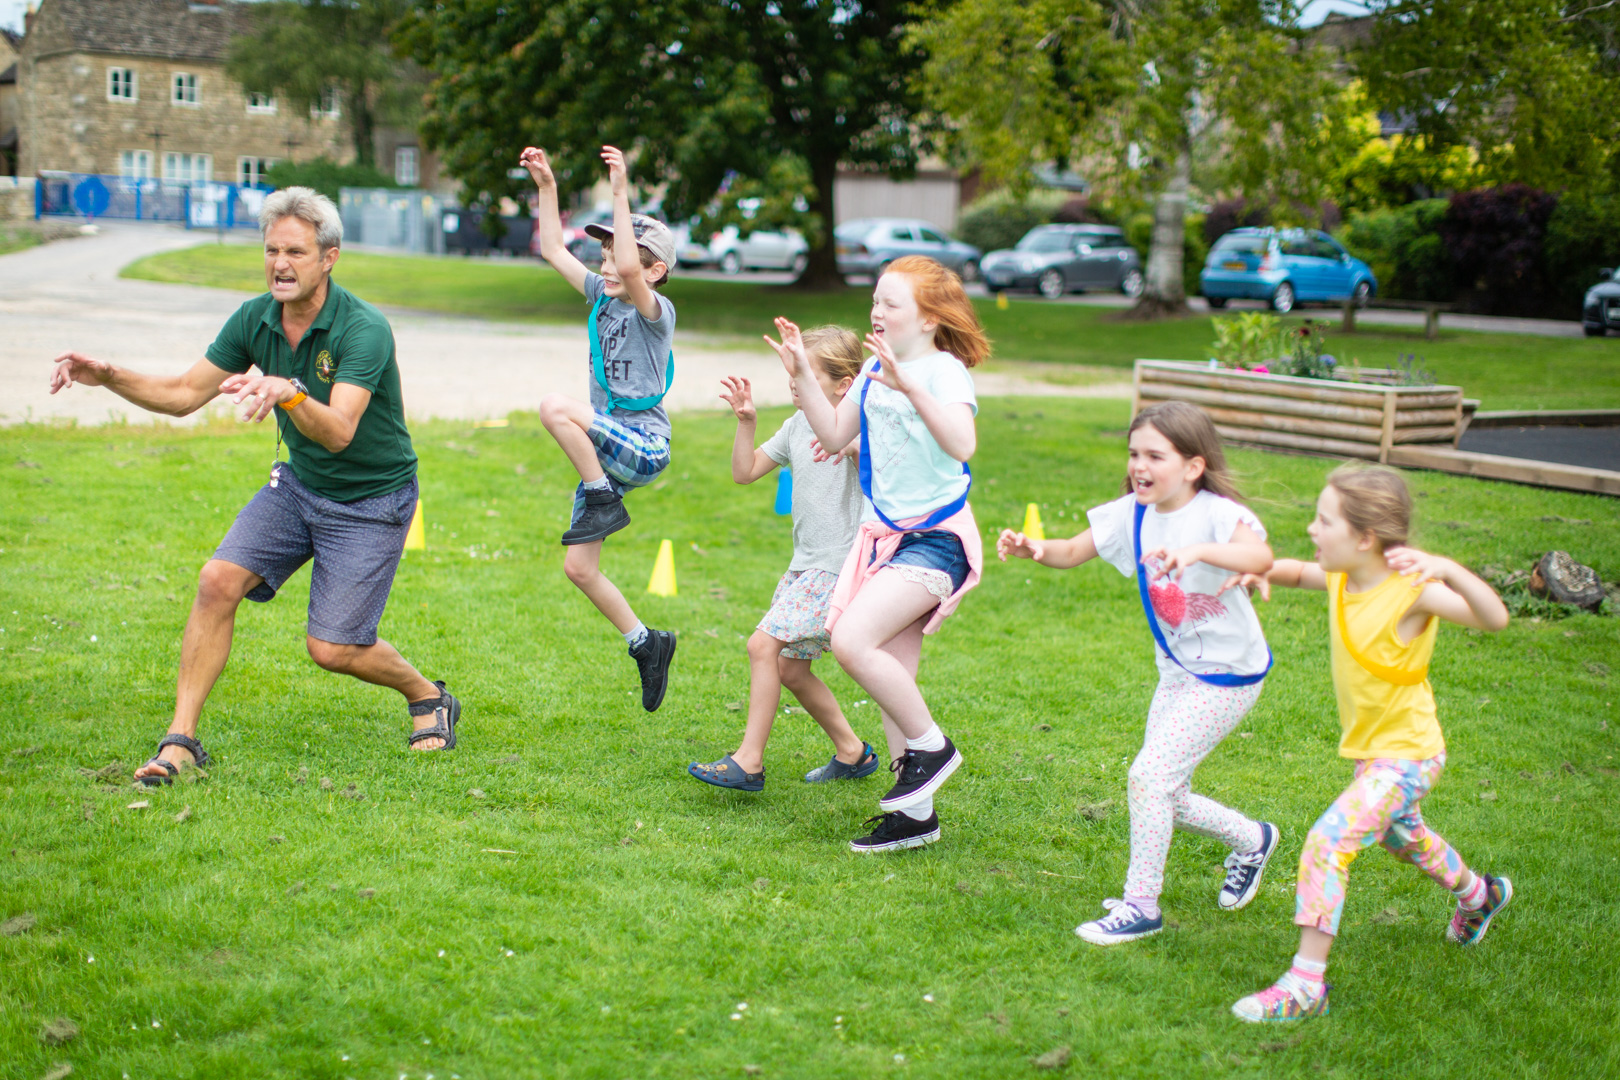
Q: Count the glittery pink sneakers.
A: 2